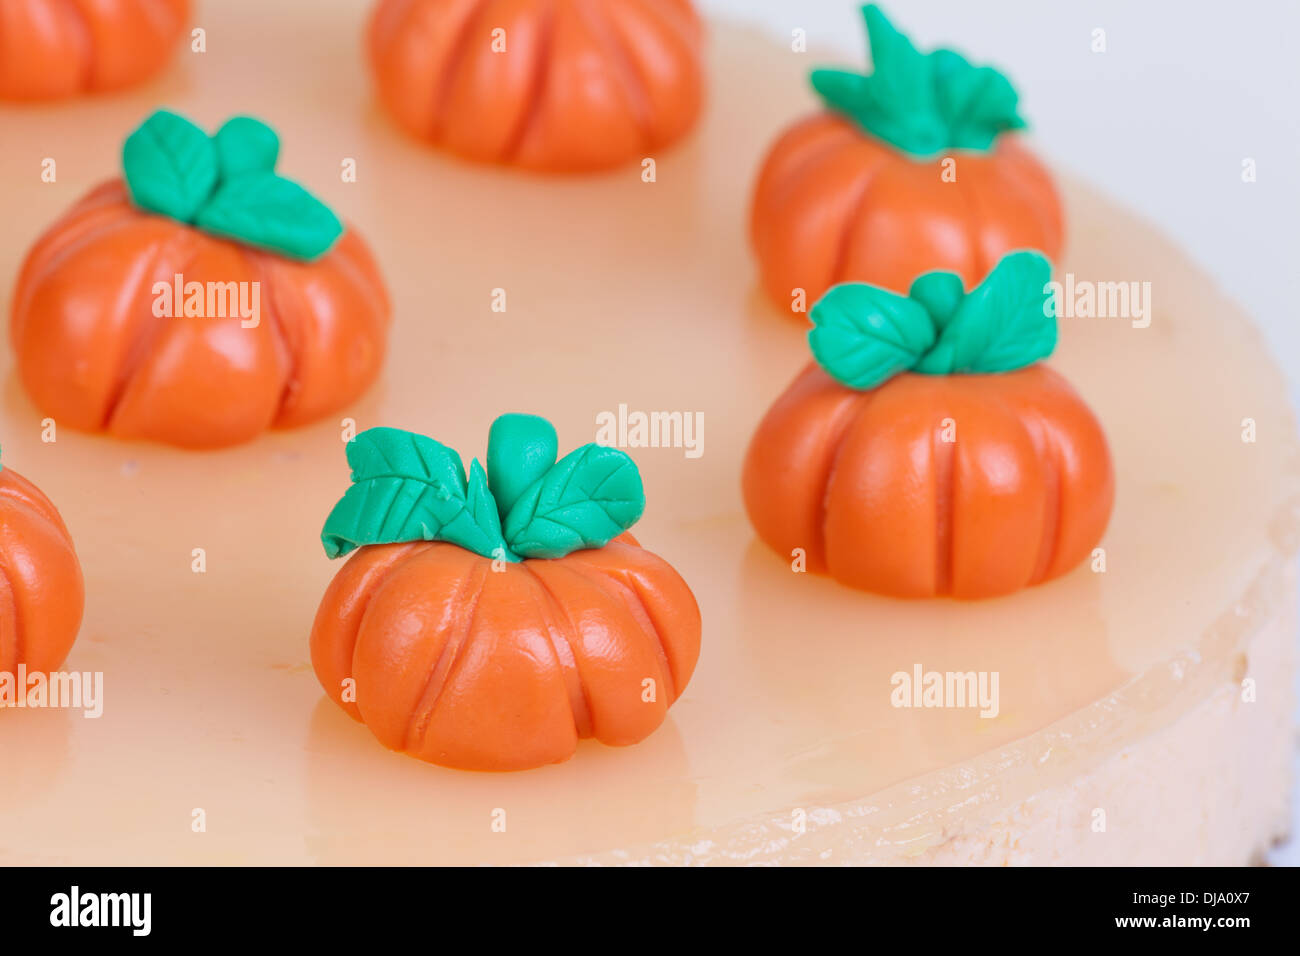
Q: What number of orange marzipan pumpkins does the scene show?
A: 7